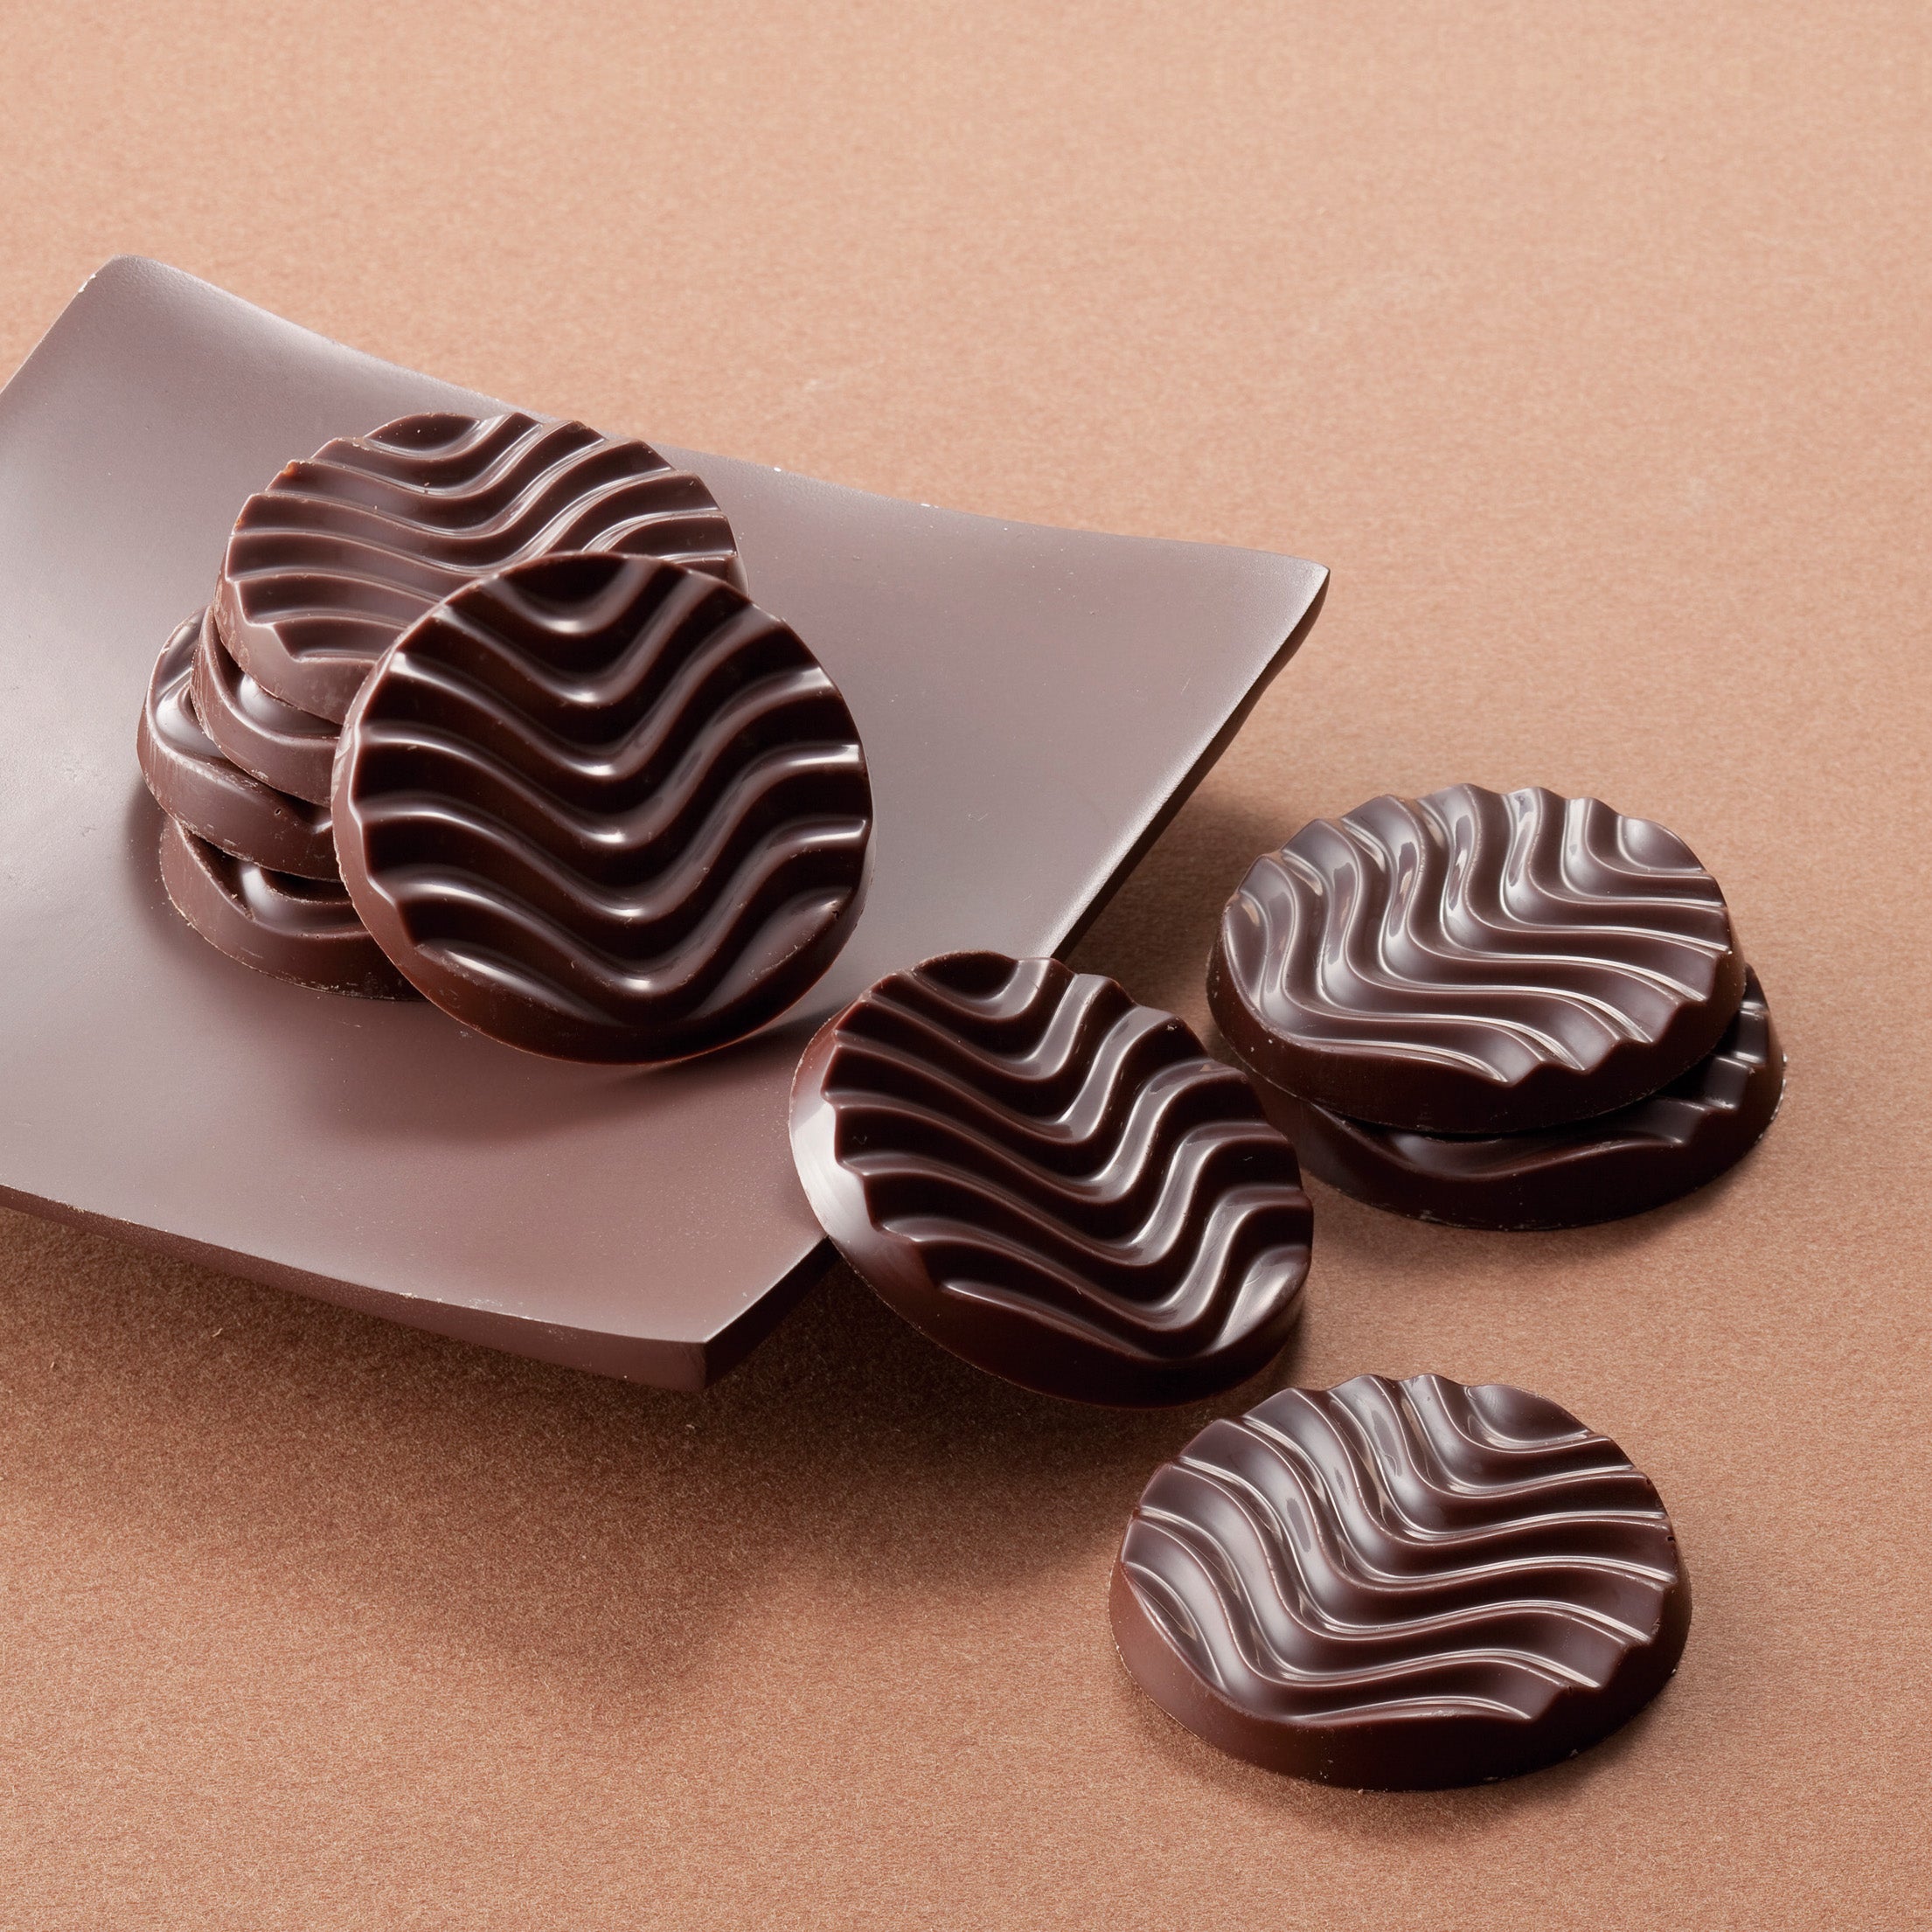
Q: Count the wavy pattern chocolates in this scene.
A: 9